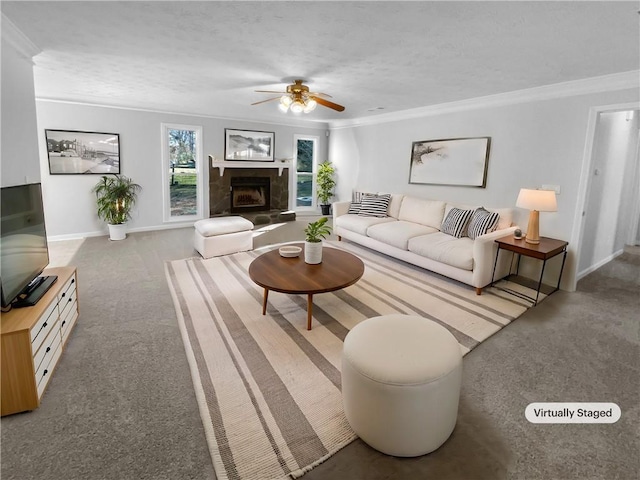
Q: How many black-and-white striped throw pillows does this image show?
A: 4